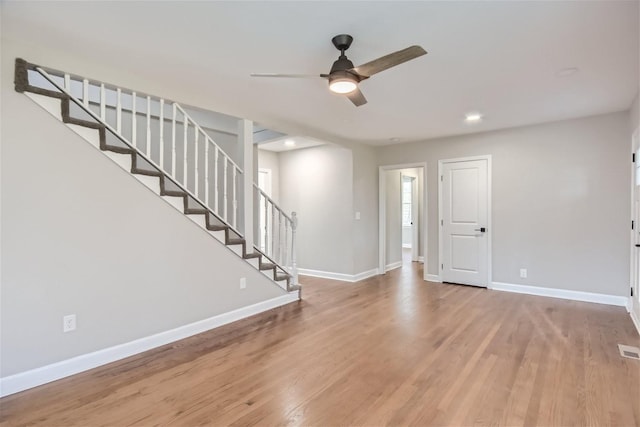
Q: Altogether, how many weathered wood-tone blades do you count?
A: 3